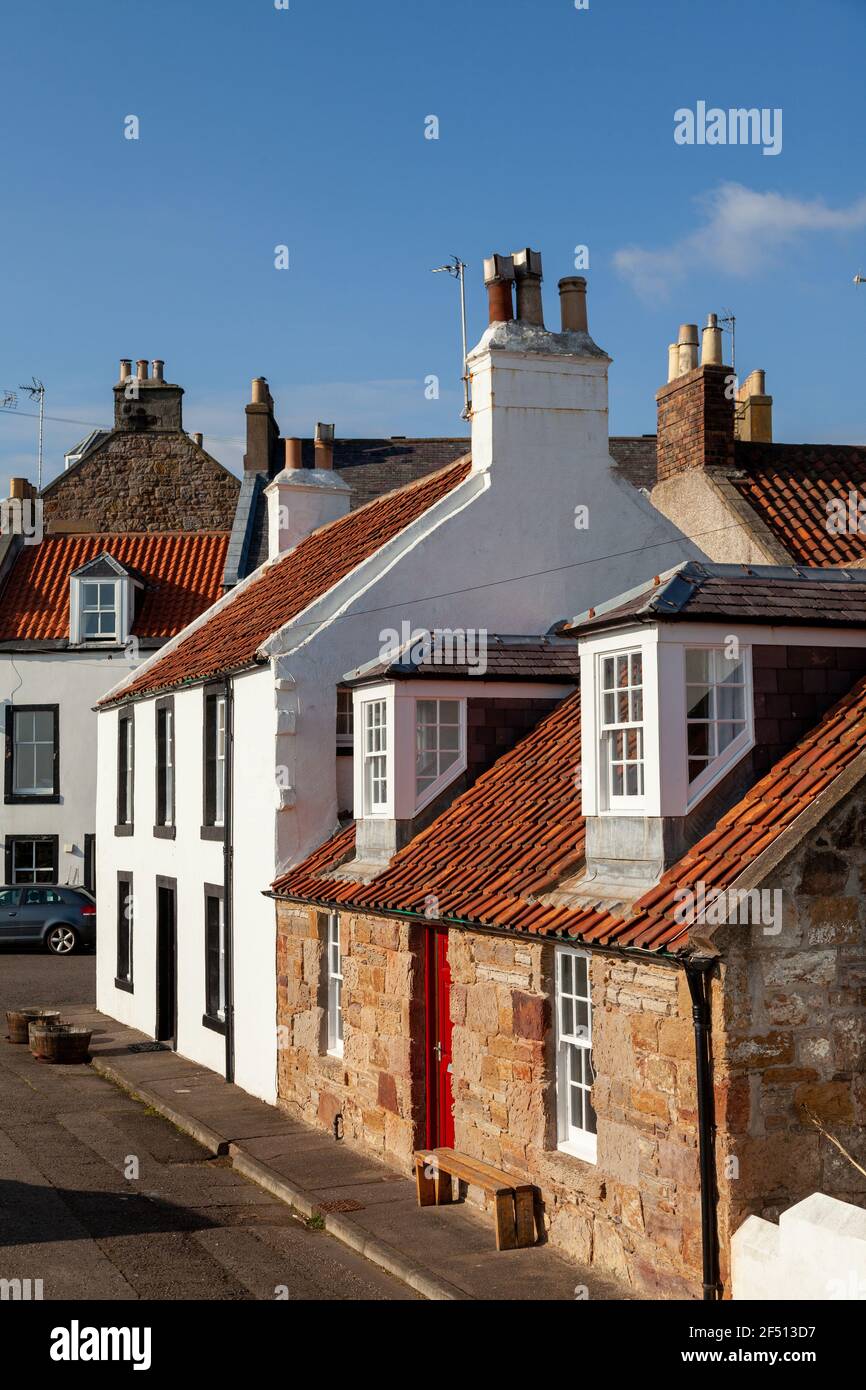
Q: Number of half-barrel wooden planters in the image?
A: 3